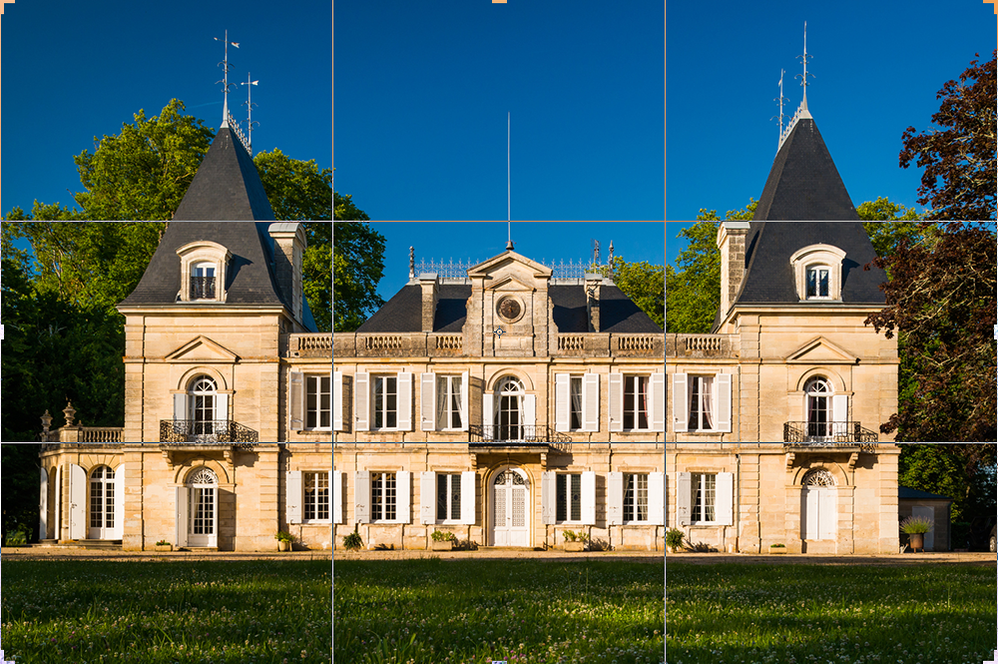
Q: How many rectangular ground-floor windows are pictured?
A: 6